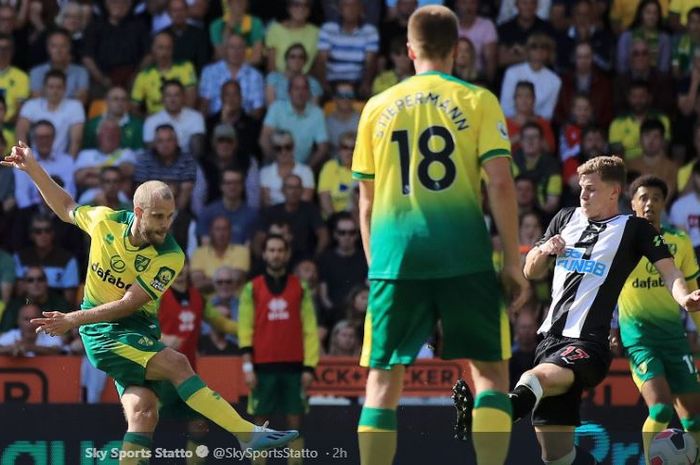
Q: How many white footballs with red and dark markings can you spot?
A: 1